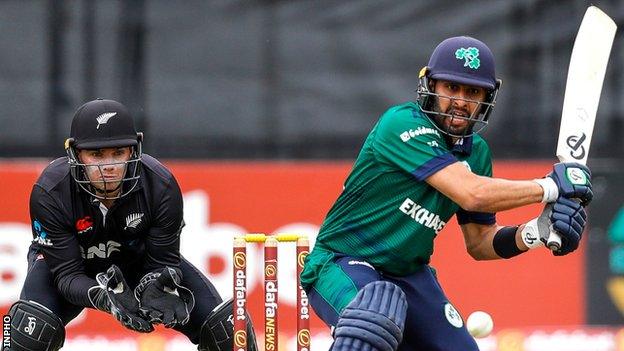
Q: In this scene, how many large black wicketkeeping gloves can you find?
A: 2